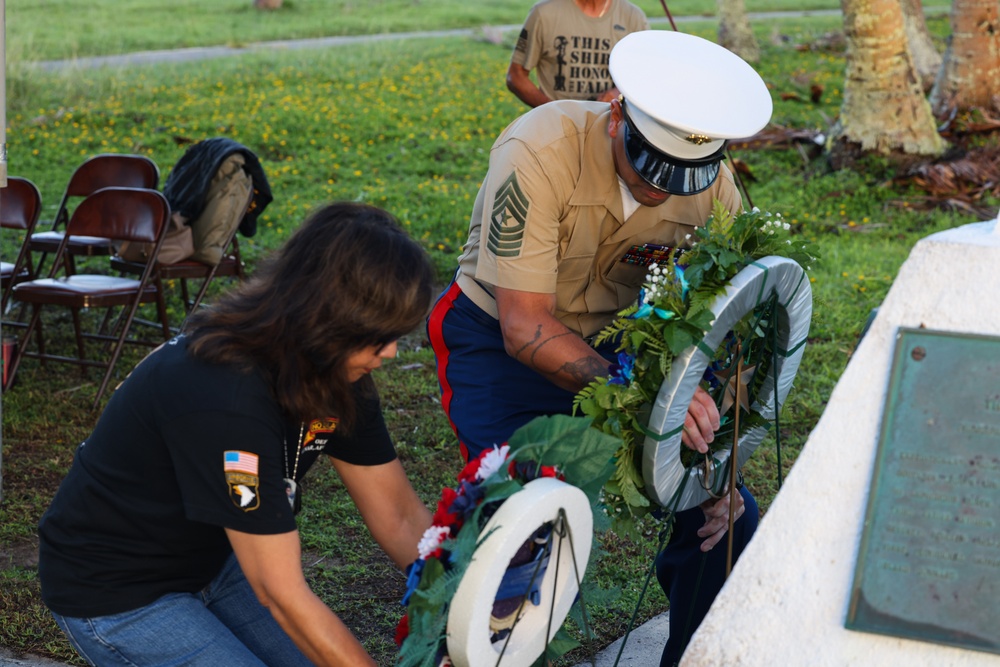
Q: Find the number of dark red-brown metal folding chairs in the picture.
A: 4